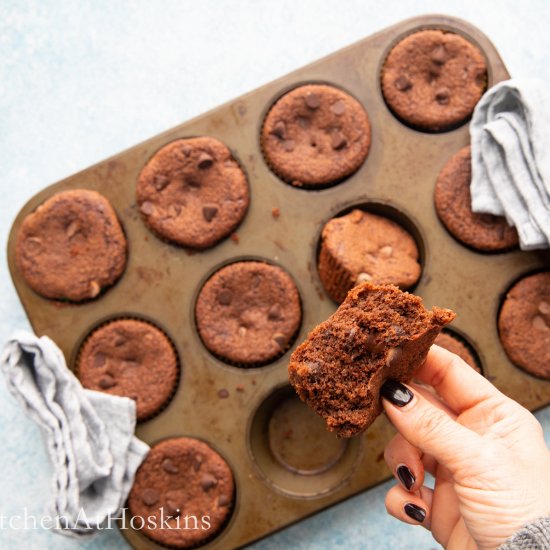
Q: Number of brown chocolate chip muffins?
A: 12